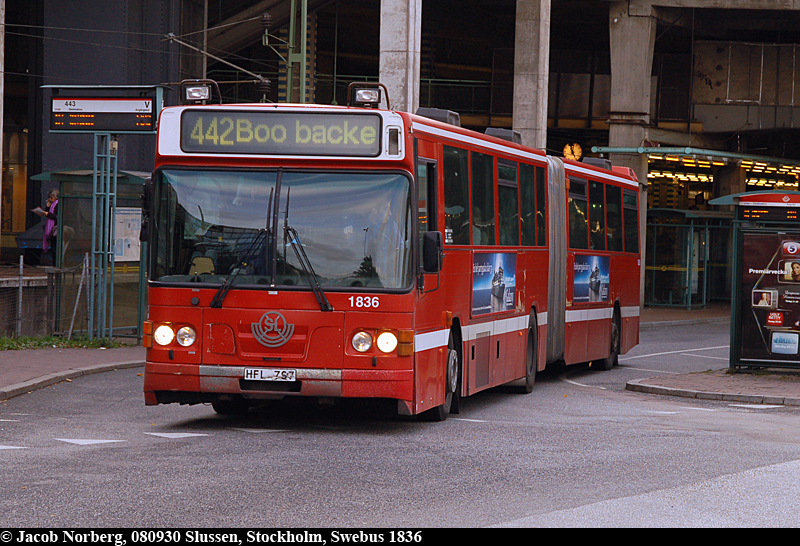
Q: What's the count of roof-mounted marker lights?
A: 2